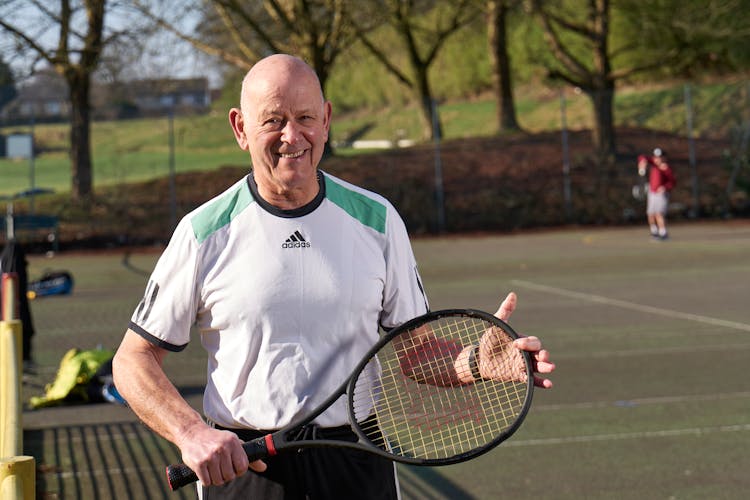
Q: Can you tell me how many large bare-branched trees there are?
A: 5